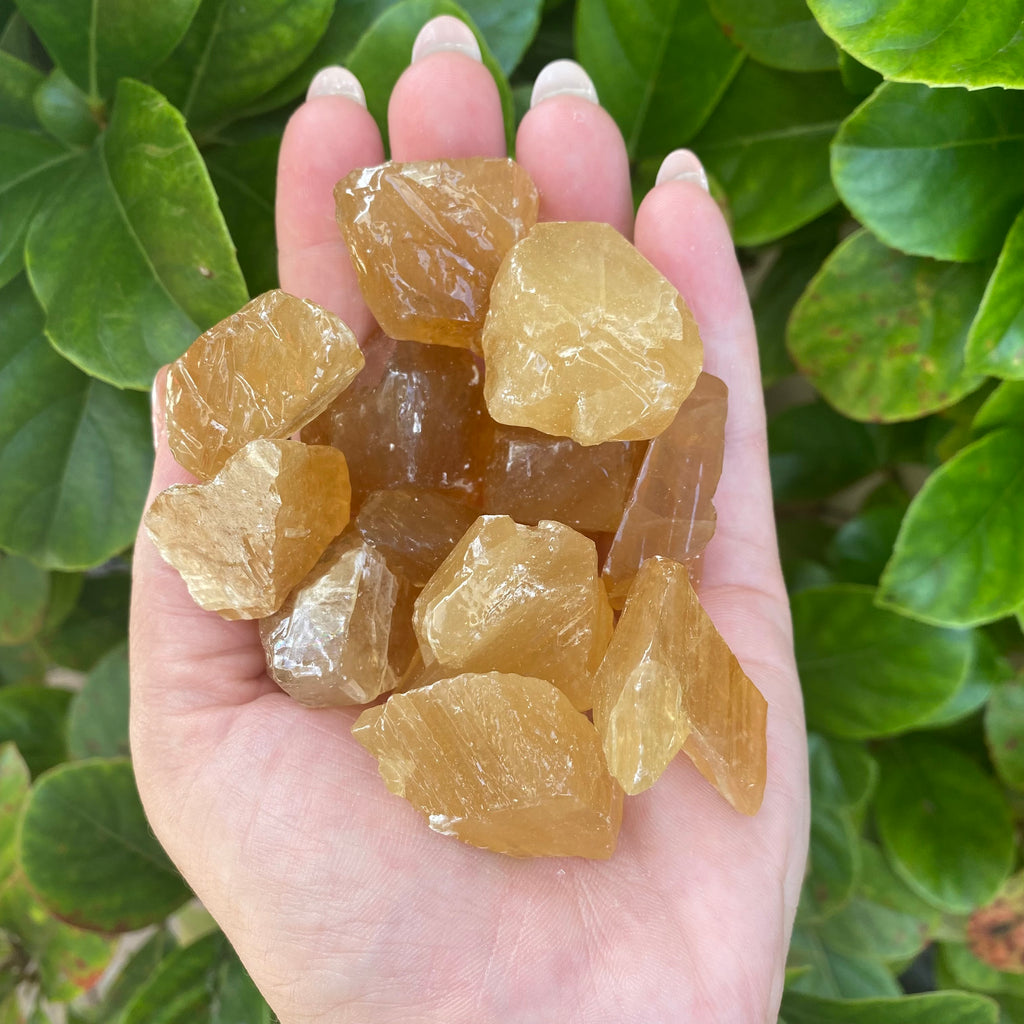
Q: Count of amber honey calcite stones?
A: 12